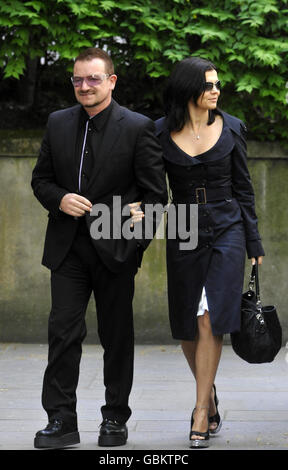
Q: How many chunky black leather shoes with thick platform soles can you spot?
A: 2